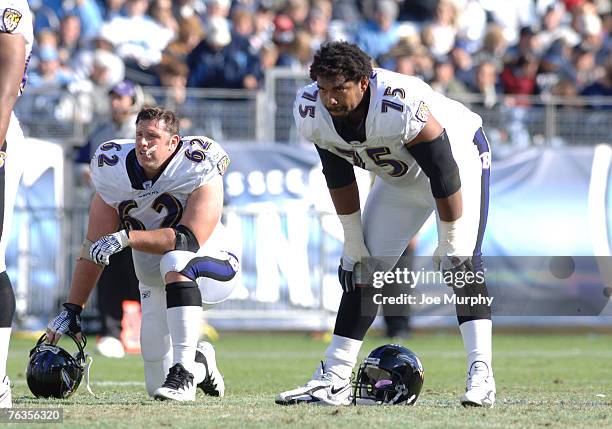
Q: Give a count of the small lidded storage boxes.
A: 0